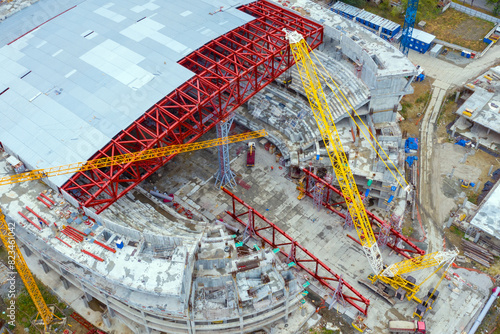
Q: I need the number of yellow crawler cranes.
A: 1